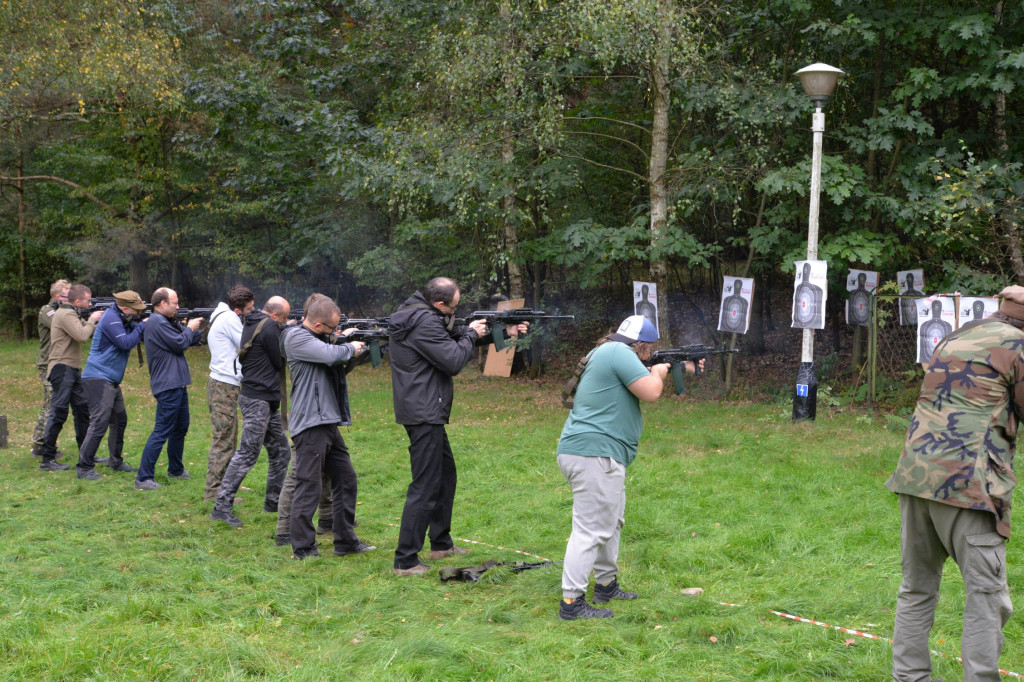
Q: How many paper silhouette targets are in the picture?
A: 7